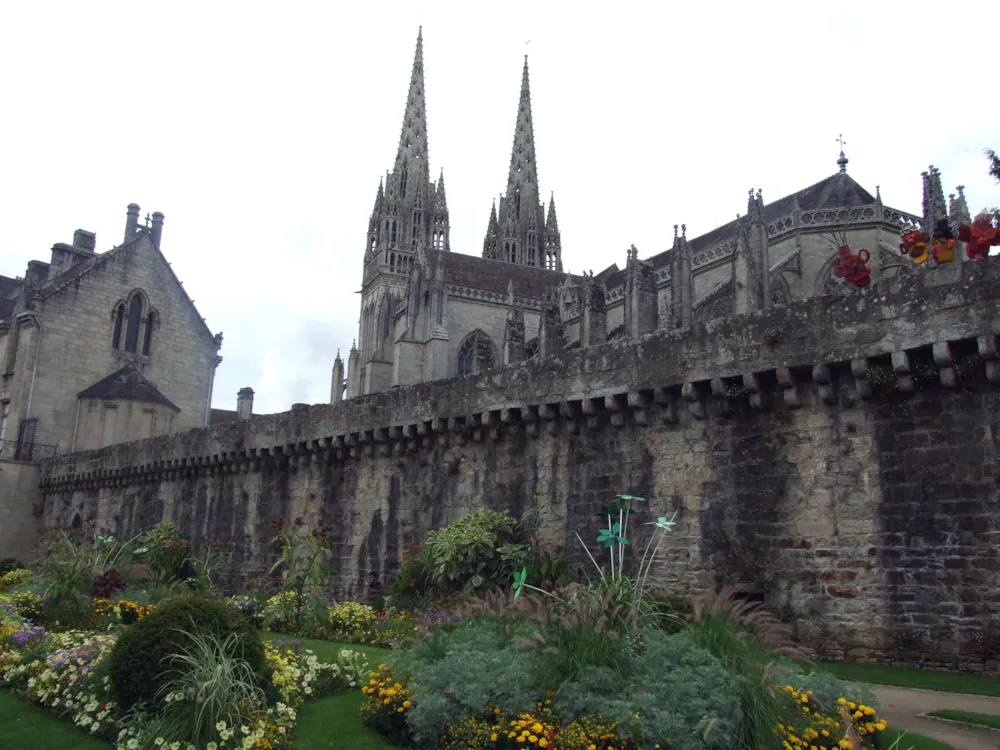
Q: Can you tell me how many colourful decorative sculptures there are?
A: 4